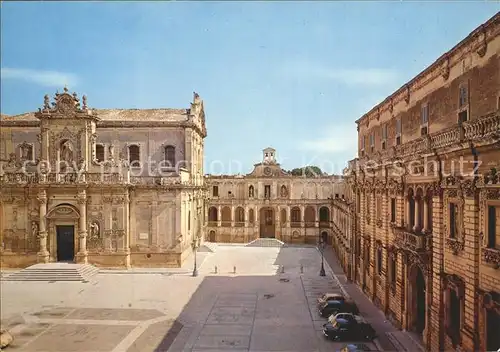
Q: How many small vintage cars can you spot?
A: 5